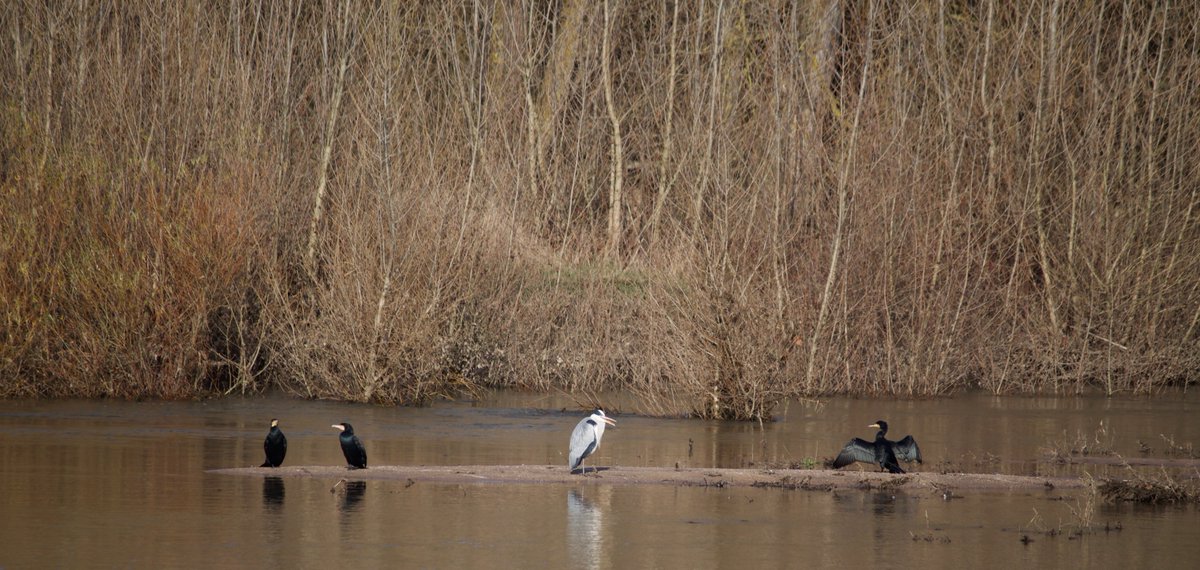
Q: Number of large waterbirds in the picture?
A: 4